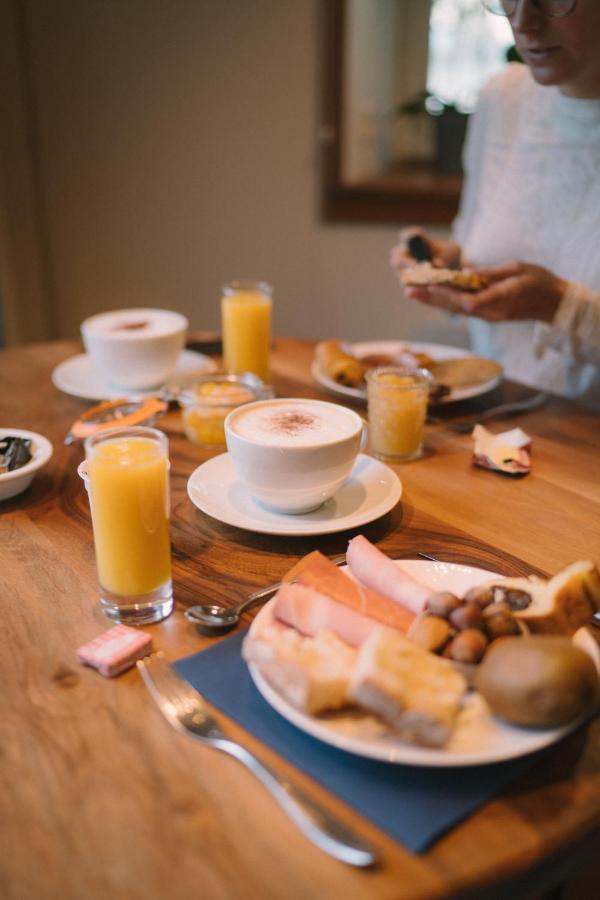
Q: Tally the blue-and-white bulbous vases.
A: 0